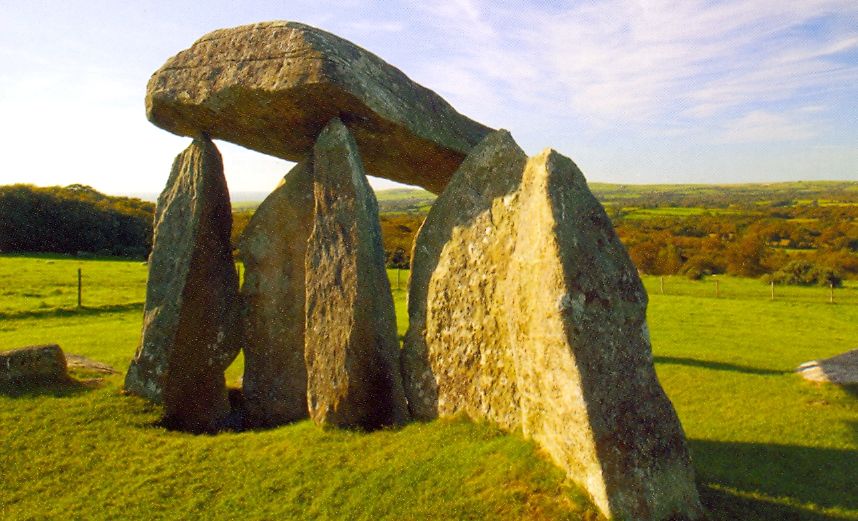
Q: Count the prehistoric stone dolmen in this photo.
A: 1